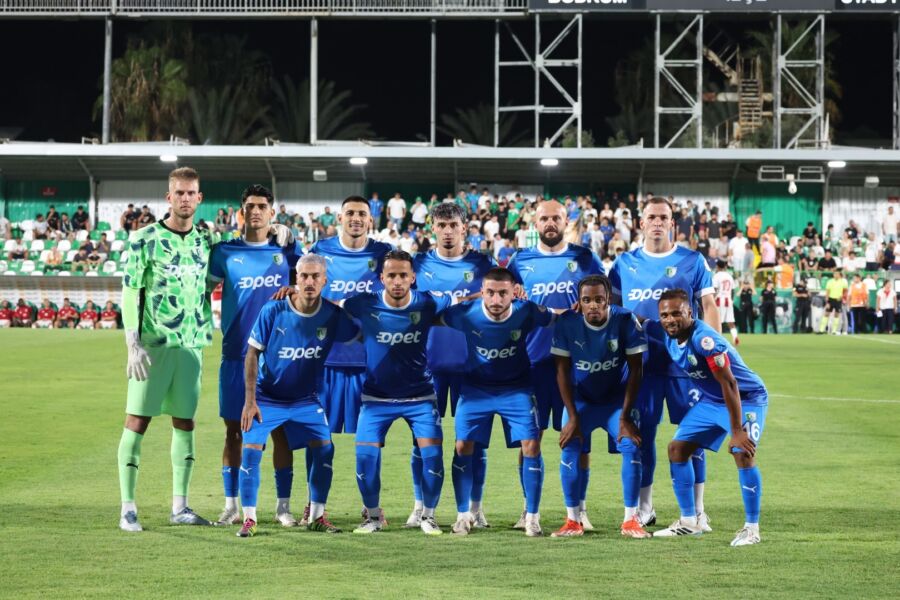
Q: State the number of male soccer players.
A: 11